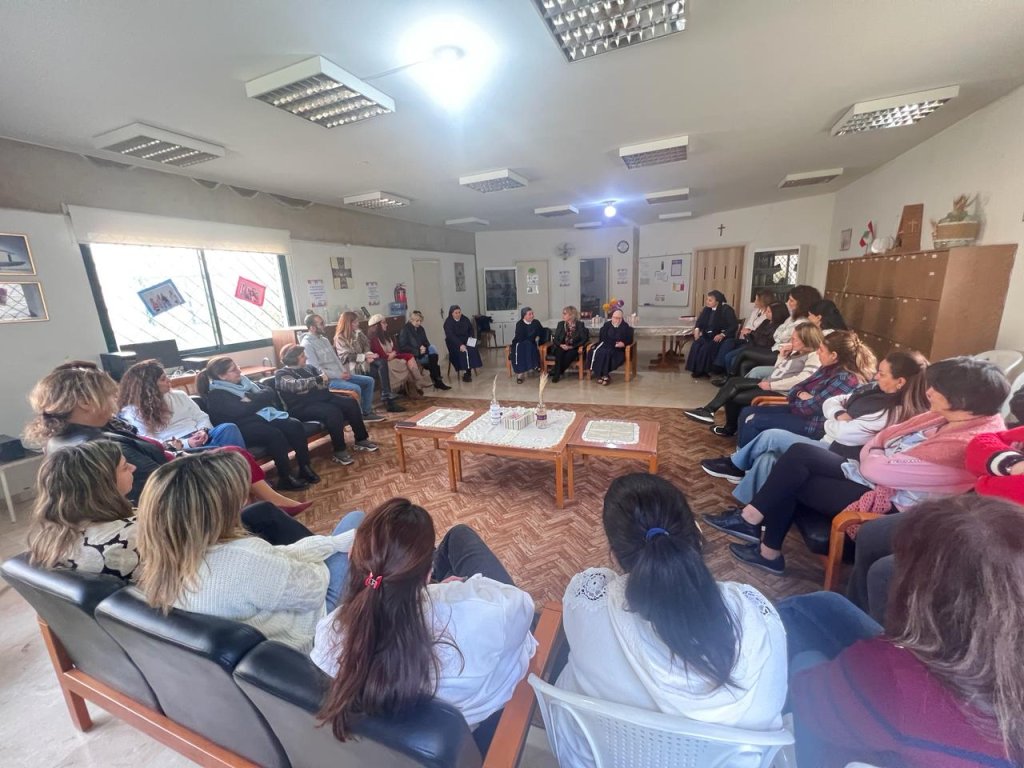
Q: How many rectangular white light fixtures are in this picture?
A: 13